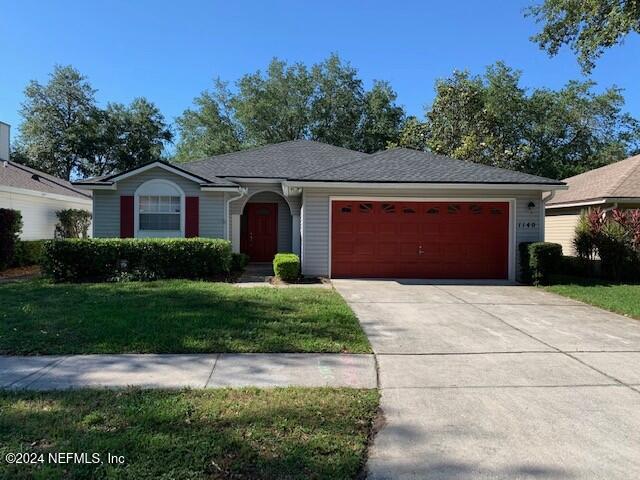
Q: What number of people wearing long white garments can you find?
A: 0